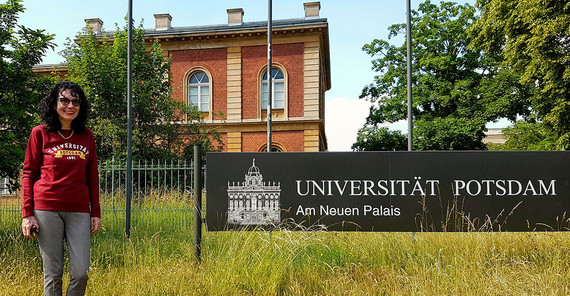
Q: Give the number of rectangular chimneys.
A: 4